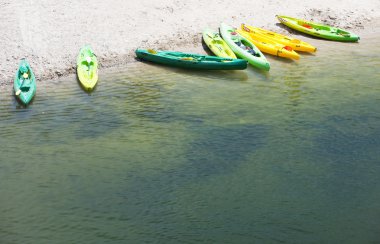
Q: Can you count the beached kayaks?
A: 8